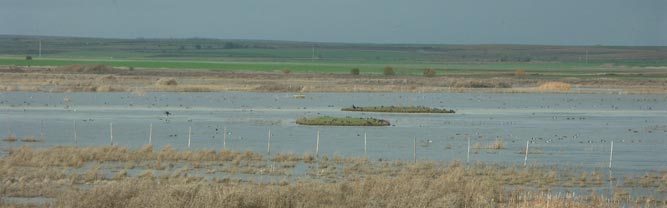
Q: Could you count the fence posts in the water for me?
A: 12